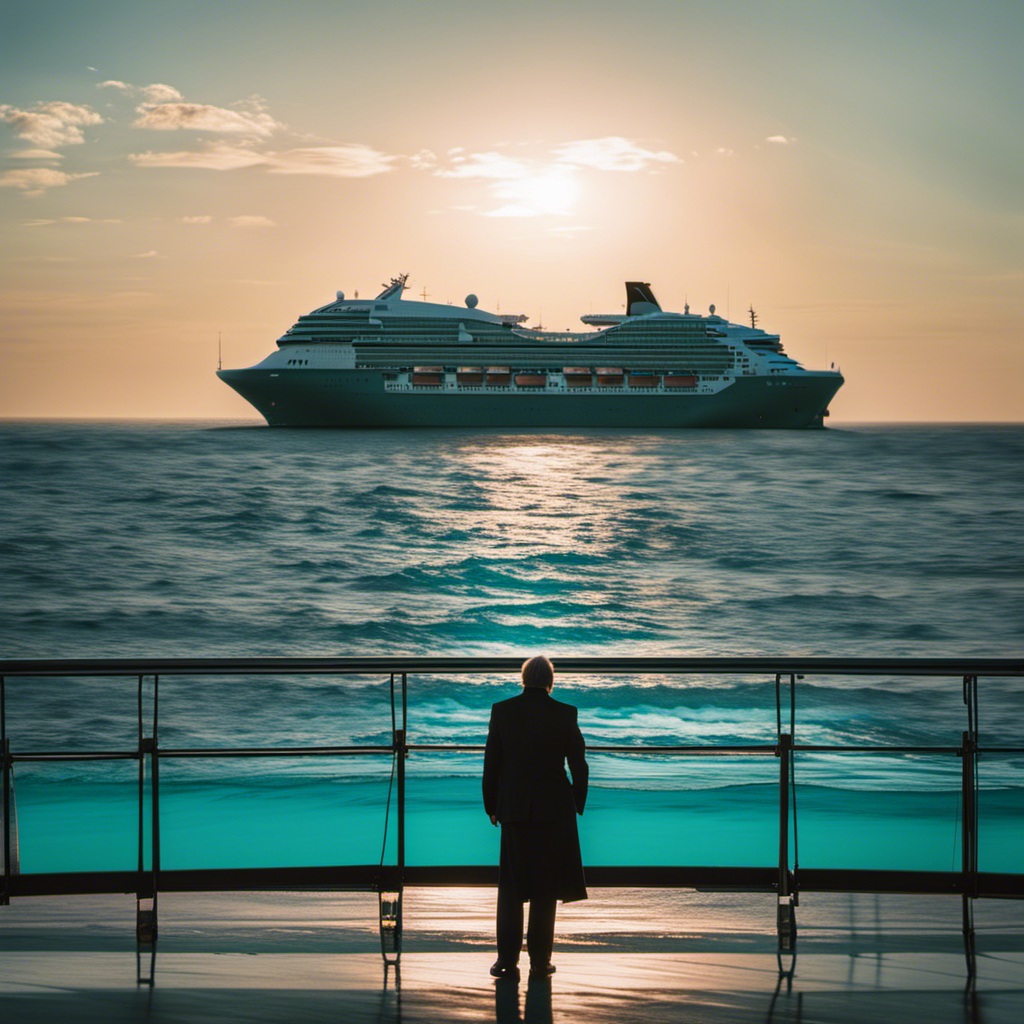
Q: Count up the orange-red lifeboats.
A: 8